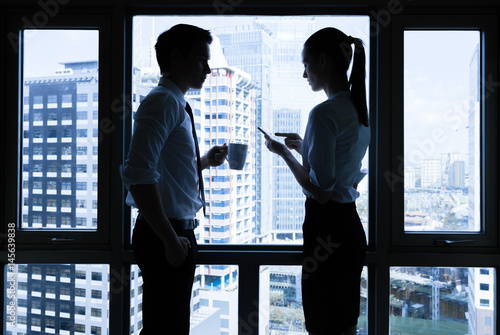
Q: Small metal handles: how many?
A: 2